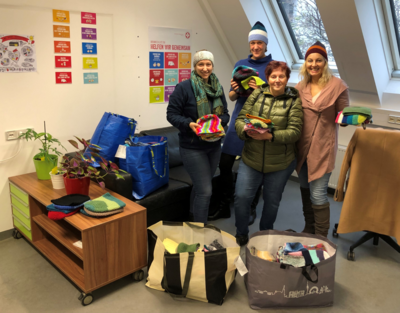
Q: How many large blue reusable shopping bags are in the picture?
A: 2